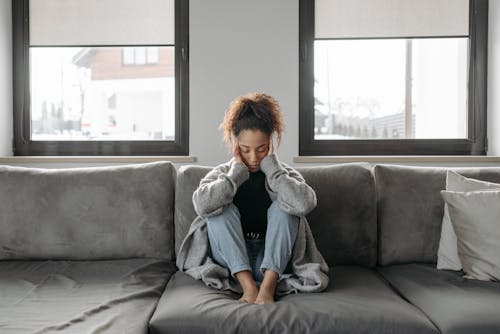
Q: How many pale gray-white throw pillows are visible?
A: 2